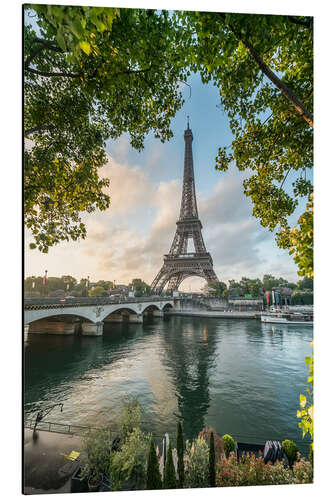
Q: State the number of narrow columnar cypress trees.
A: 4